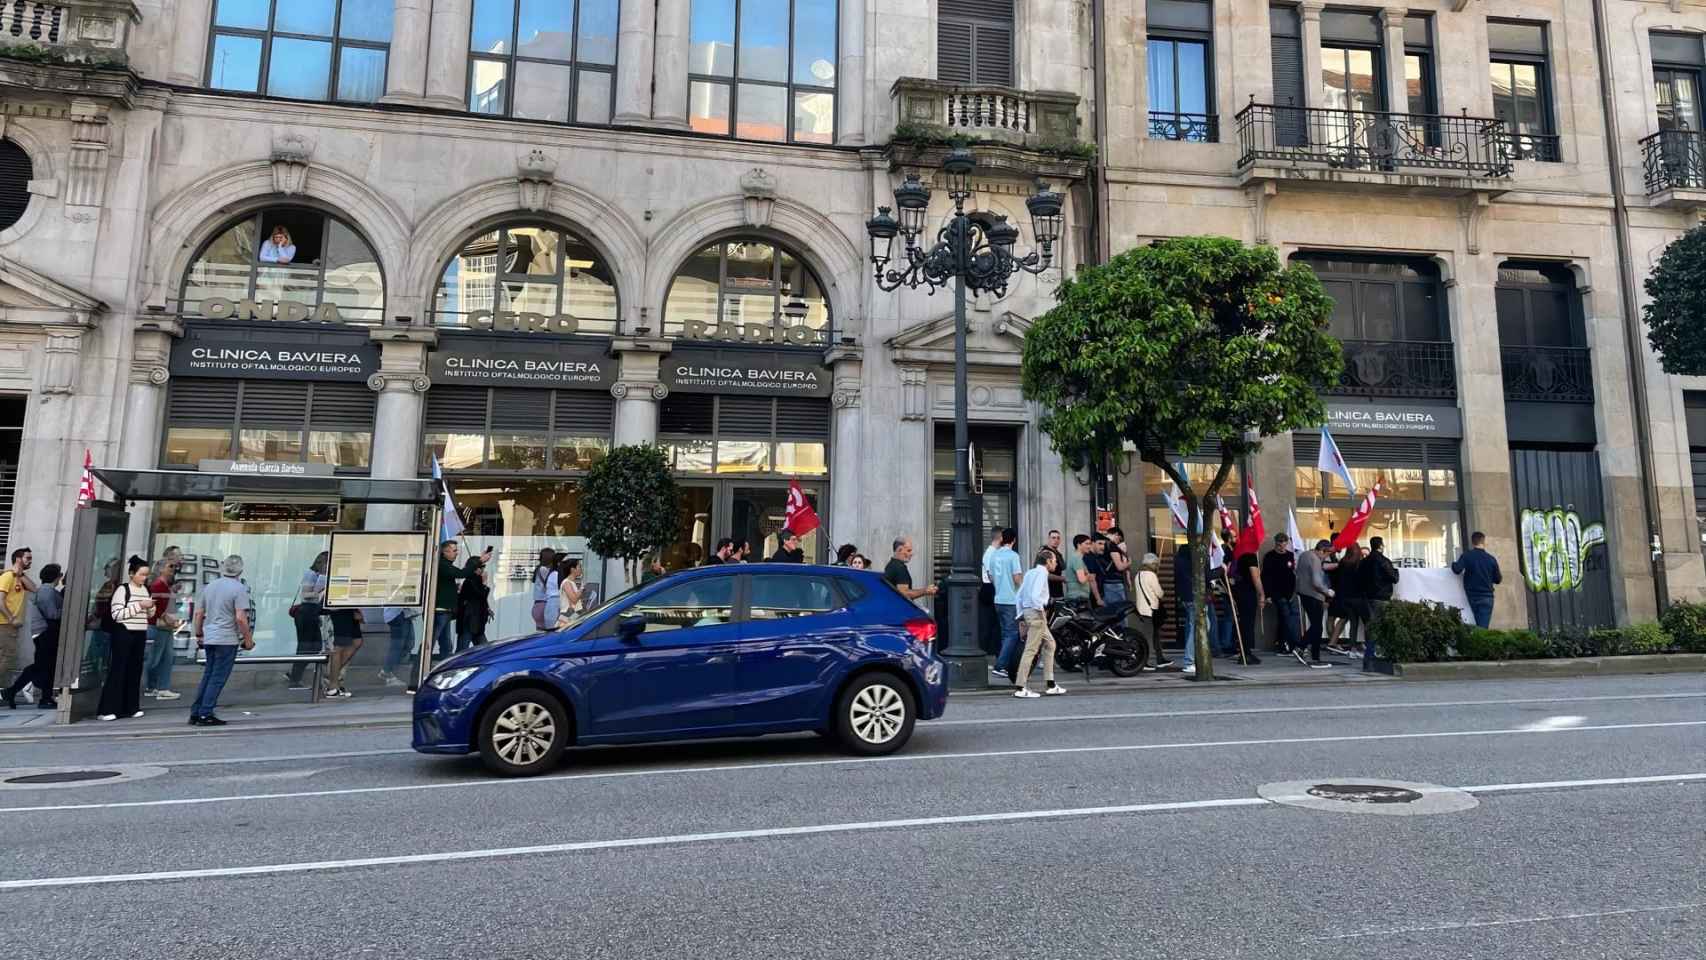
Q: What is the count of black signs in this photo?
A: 4